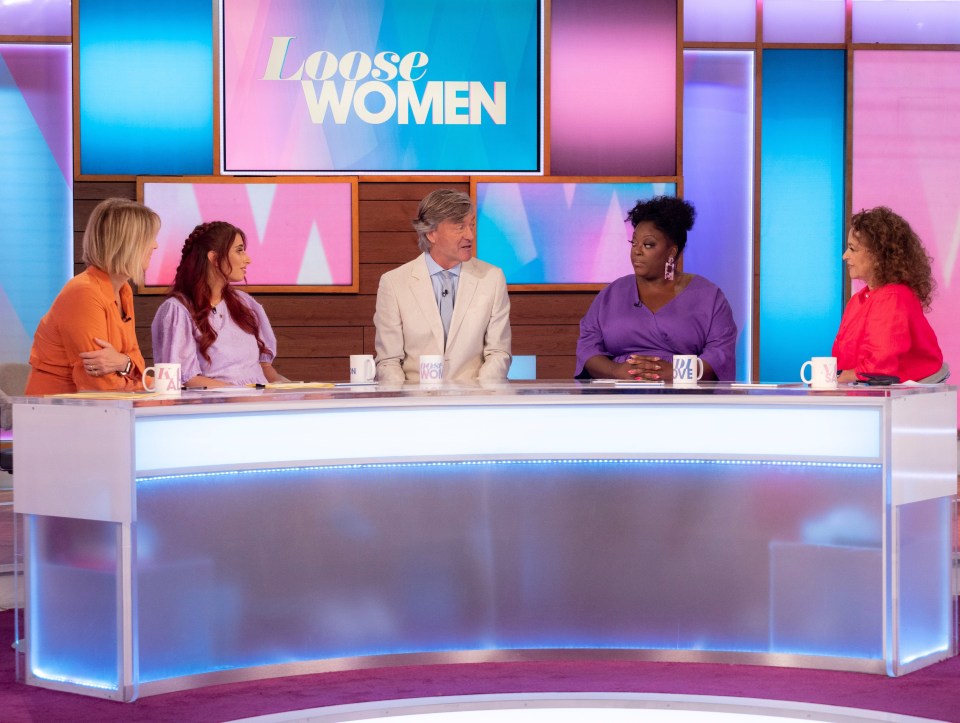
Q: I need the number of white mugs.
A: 5